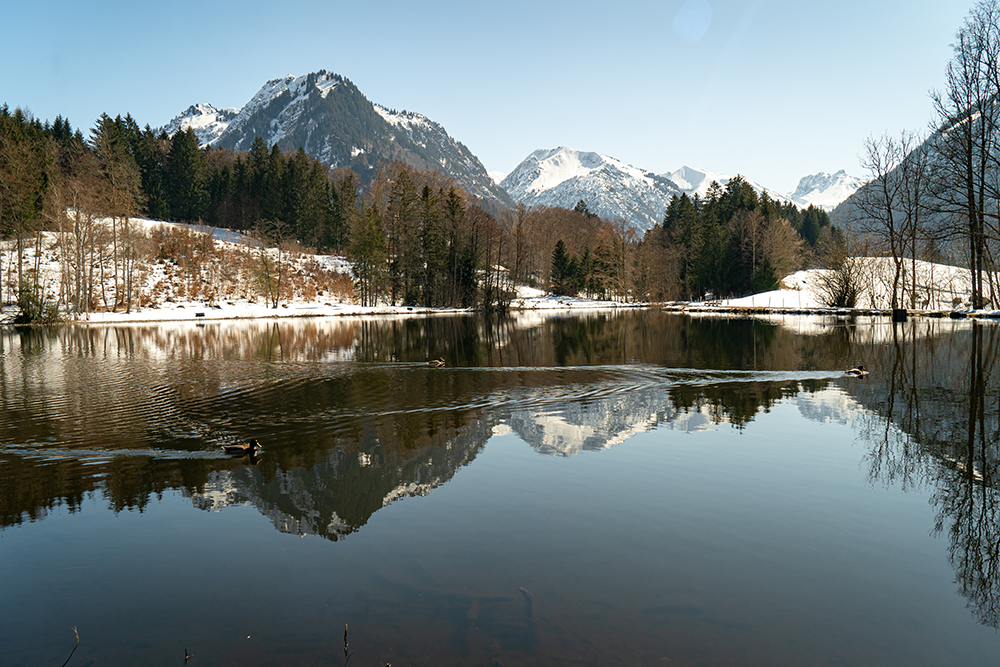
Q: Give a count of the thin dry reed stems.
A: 3